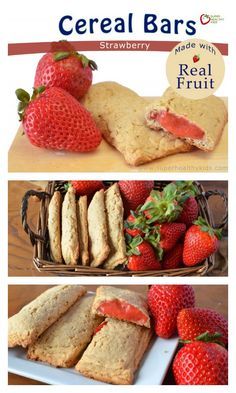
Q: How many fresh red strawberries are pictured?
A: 14